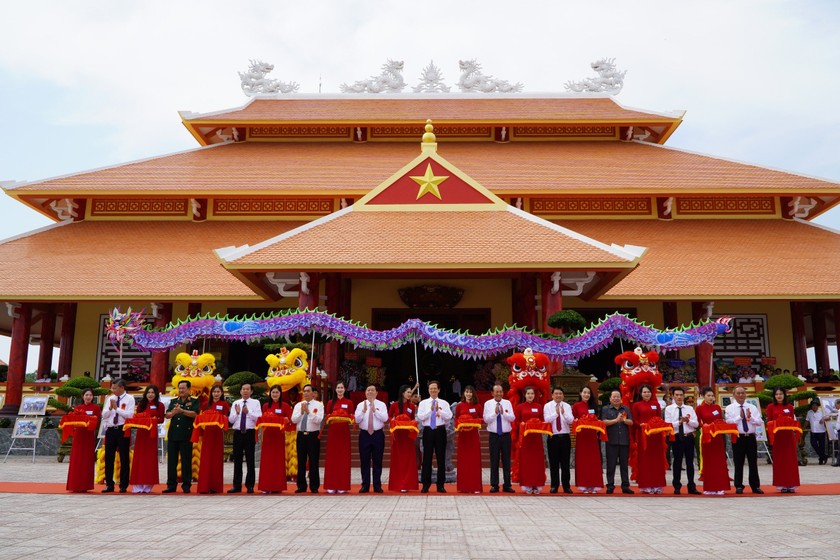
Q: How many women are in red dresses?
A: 12